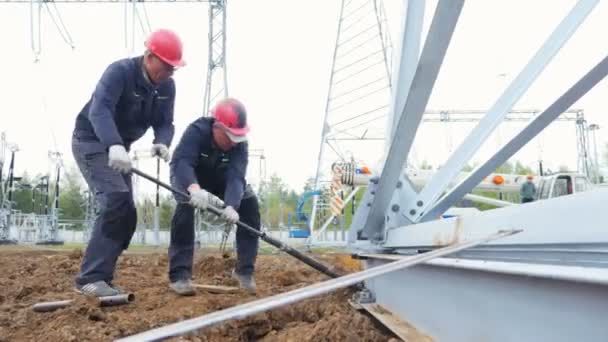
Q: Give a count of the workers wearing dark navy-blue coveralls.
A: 2